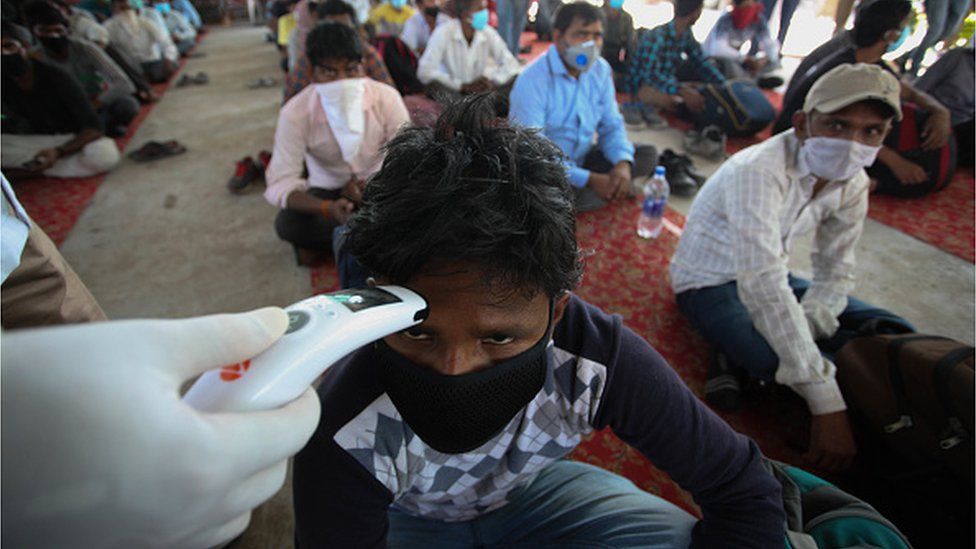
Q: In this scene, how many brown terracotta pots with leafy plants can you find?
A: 0